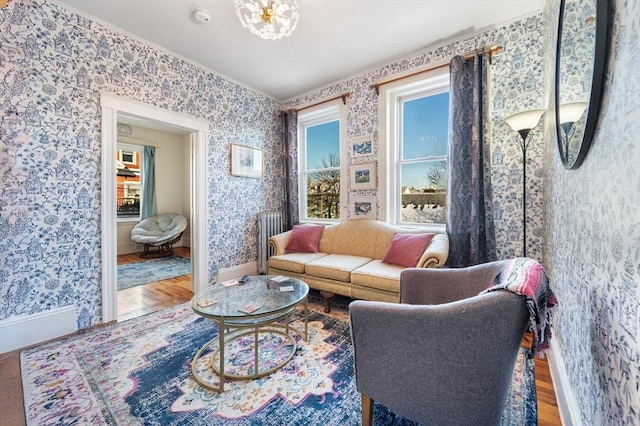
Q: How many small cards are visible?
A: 5